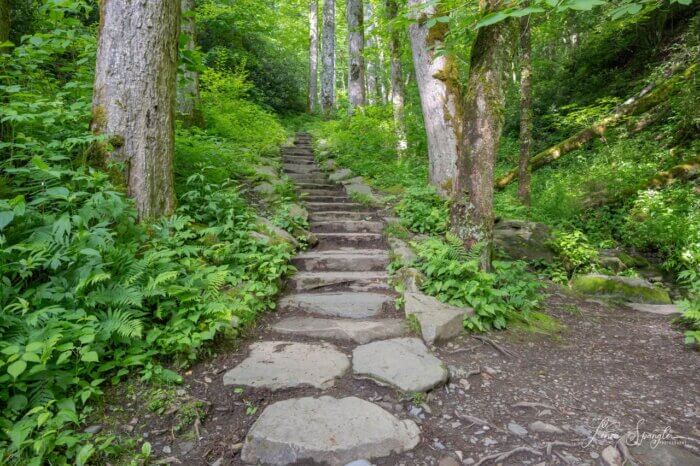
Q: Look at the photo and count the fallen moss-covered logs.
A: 2